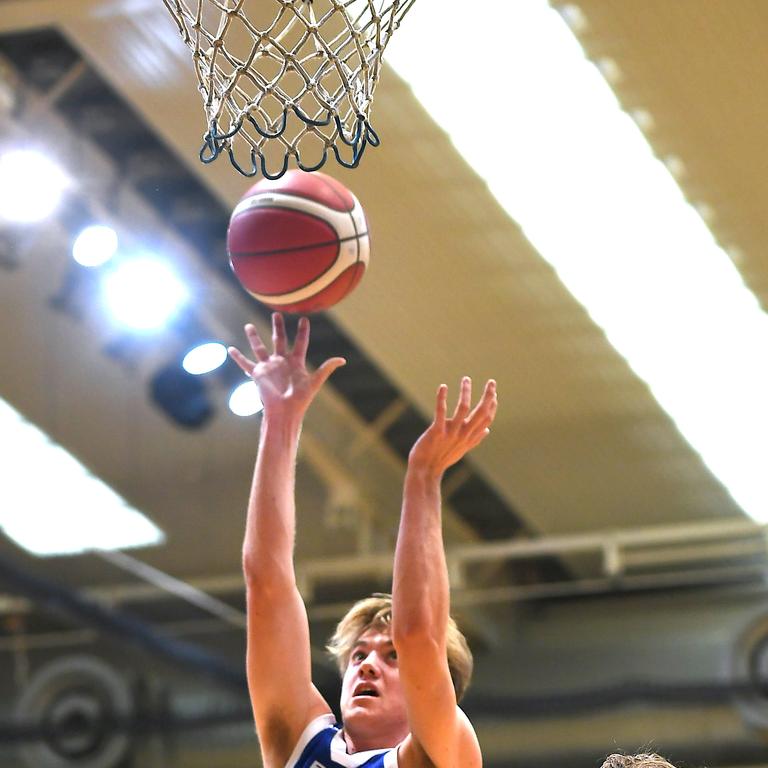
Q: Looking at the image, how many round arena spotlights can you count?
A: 5